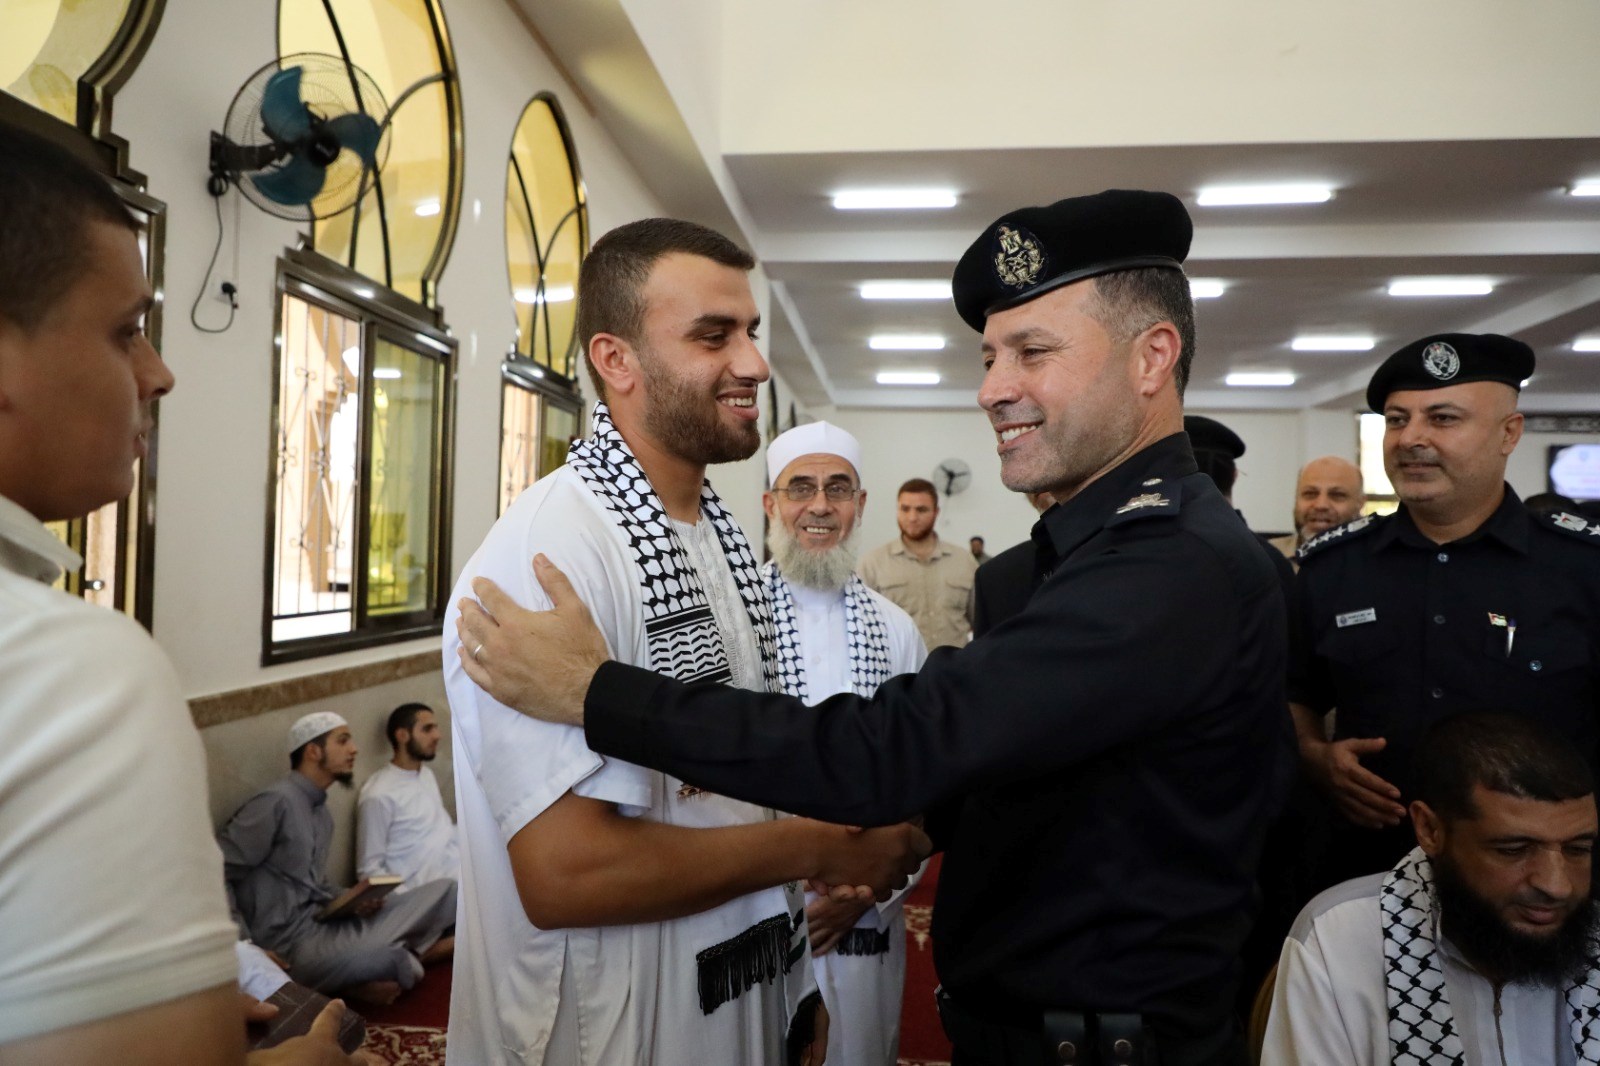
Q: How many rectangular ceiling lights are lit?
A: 11